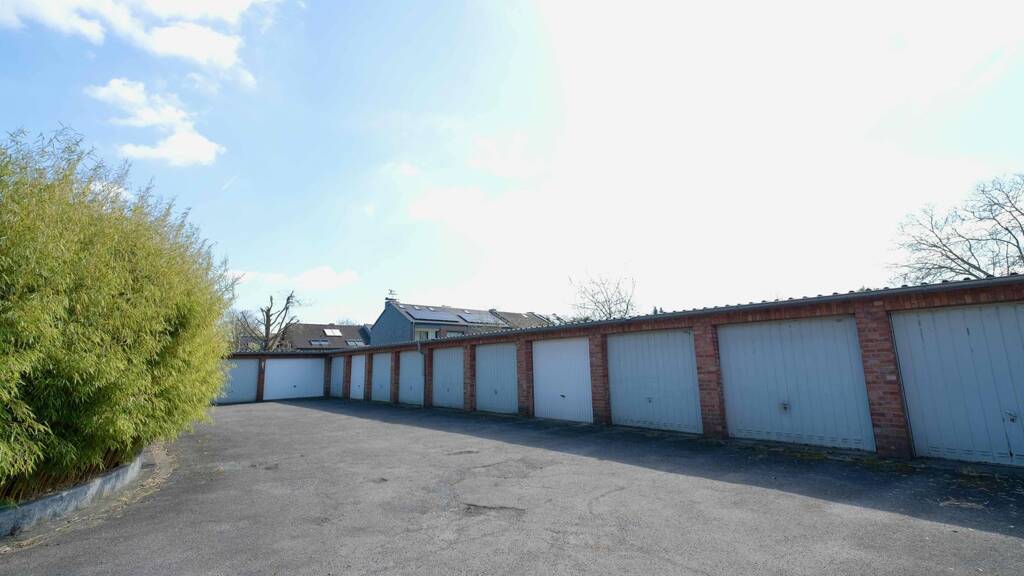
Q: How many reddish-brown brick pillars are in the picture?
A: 11